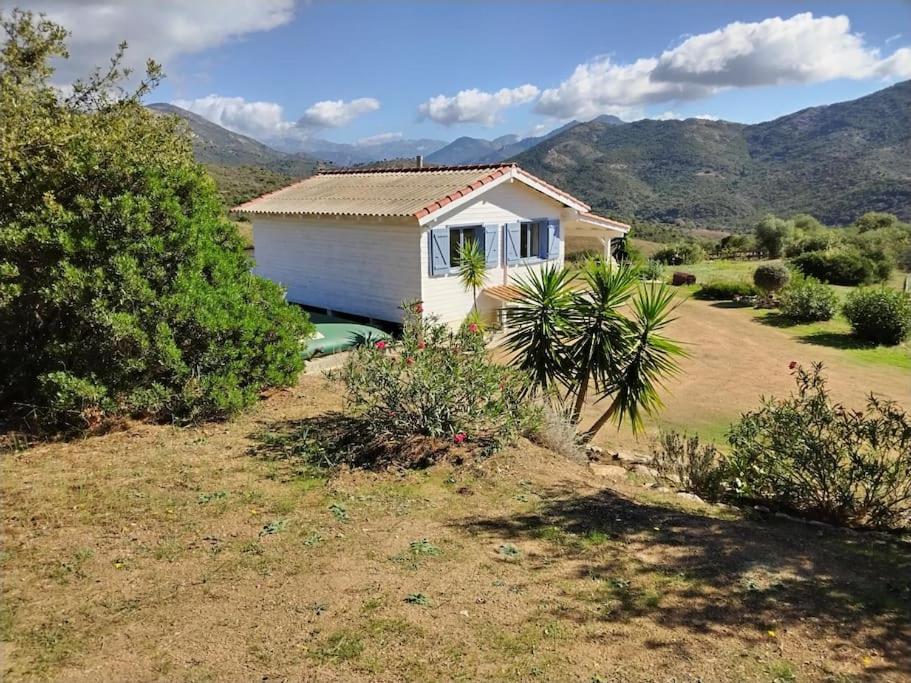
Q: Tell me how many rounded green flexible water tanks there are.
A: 1